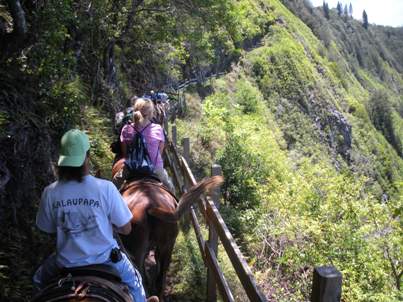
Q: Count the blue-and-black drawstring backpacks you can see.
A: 1